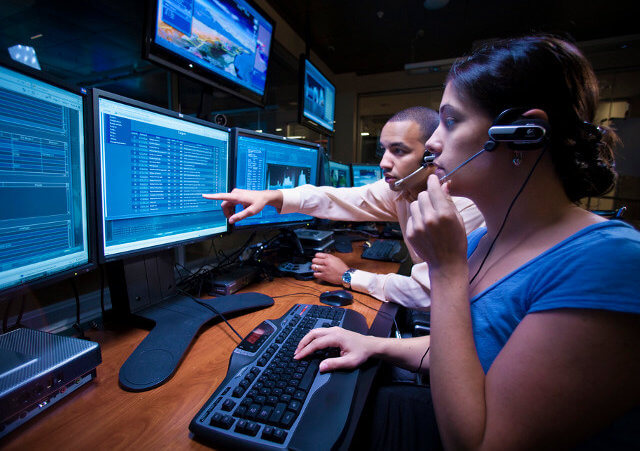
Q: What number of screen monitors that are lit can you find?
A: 7